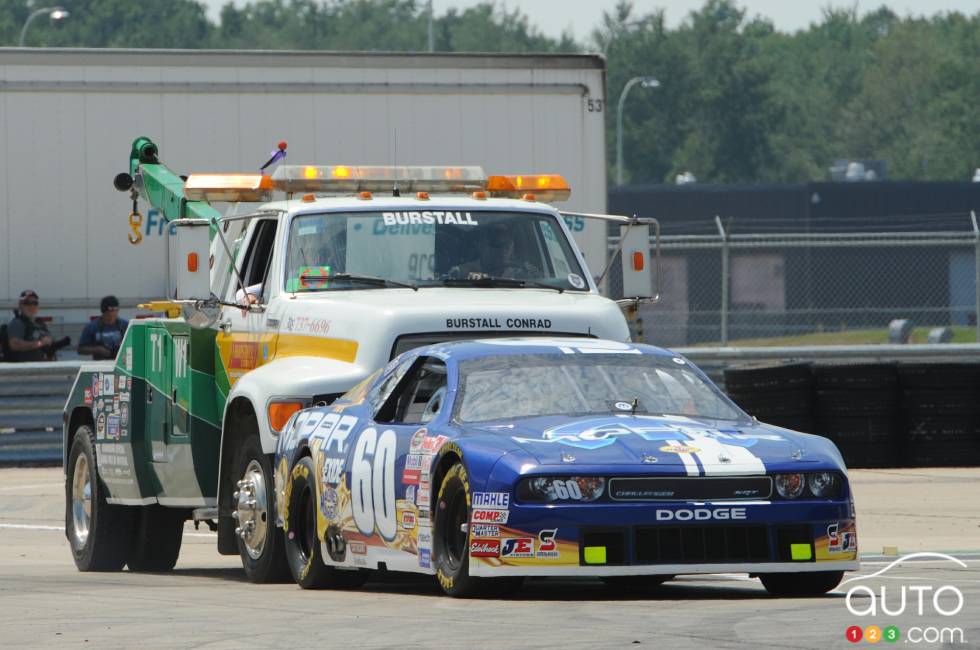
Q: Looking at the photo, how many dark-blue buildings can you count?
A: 1